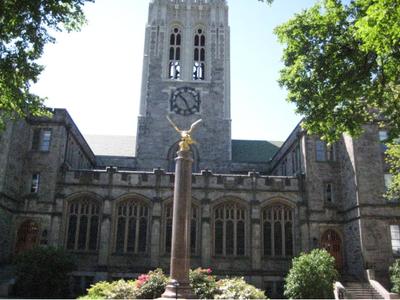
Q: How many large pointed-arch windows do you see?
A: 5